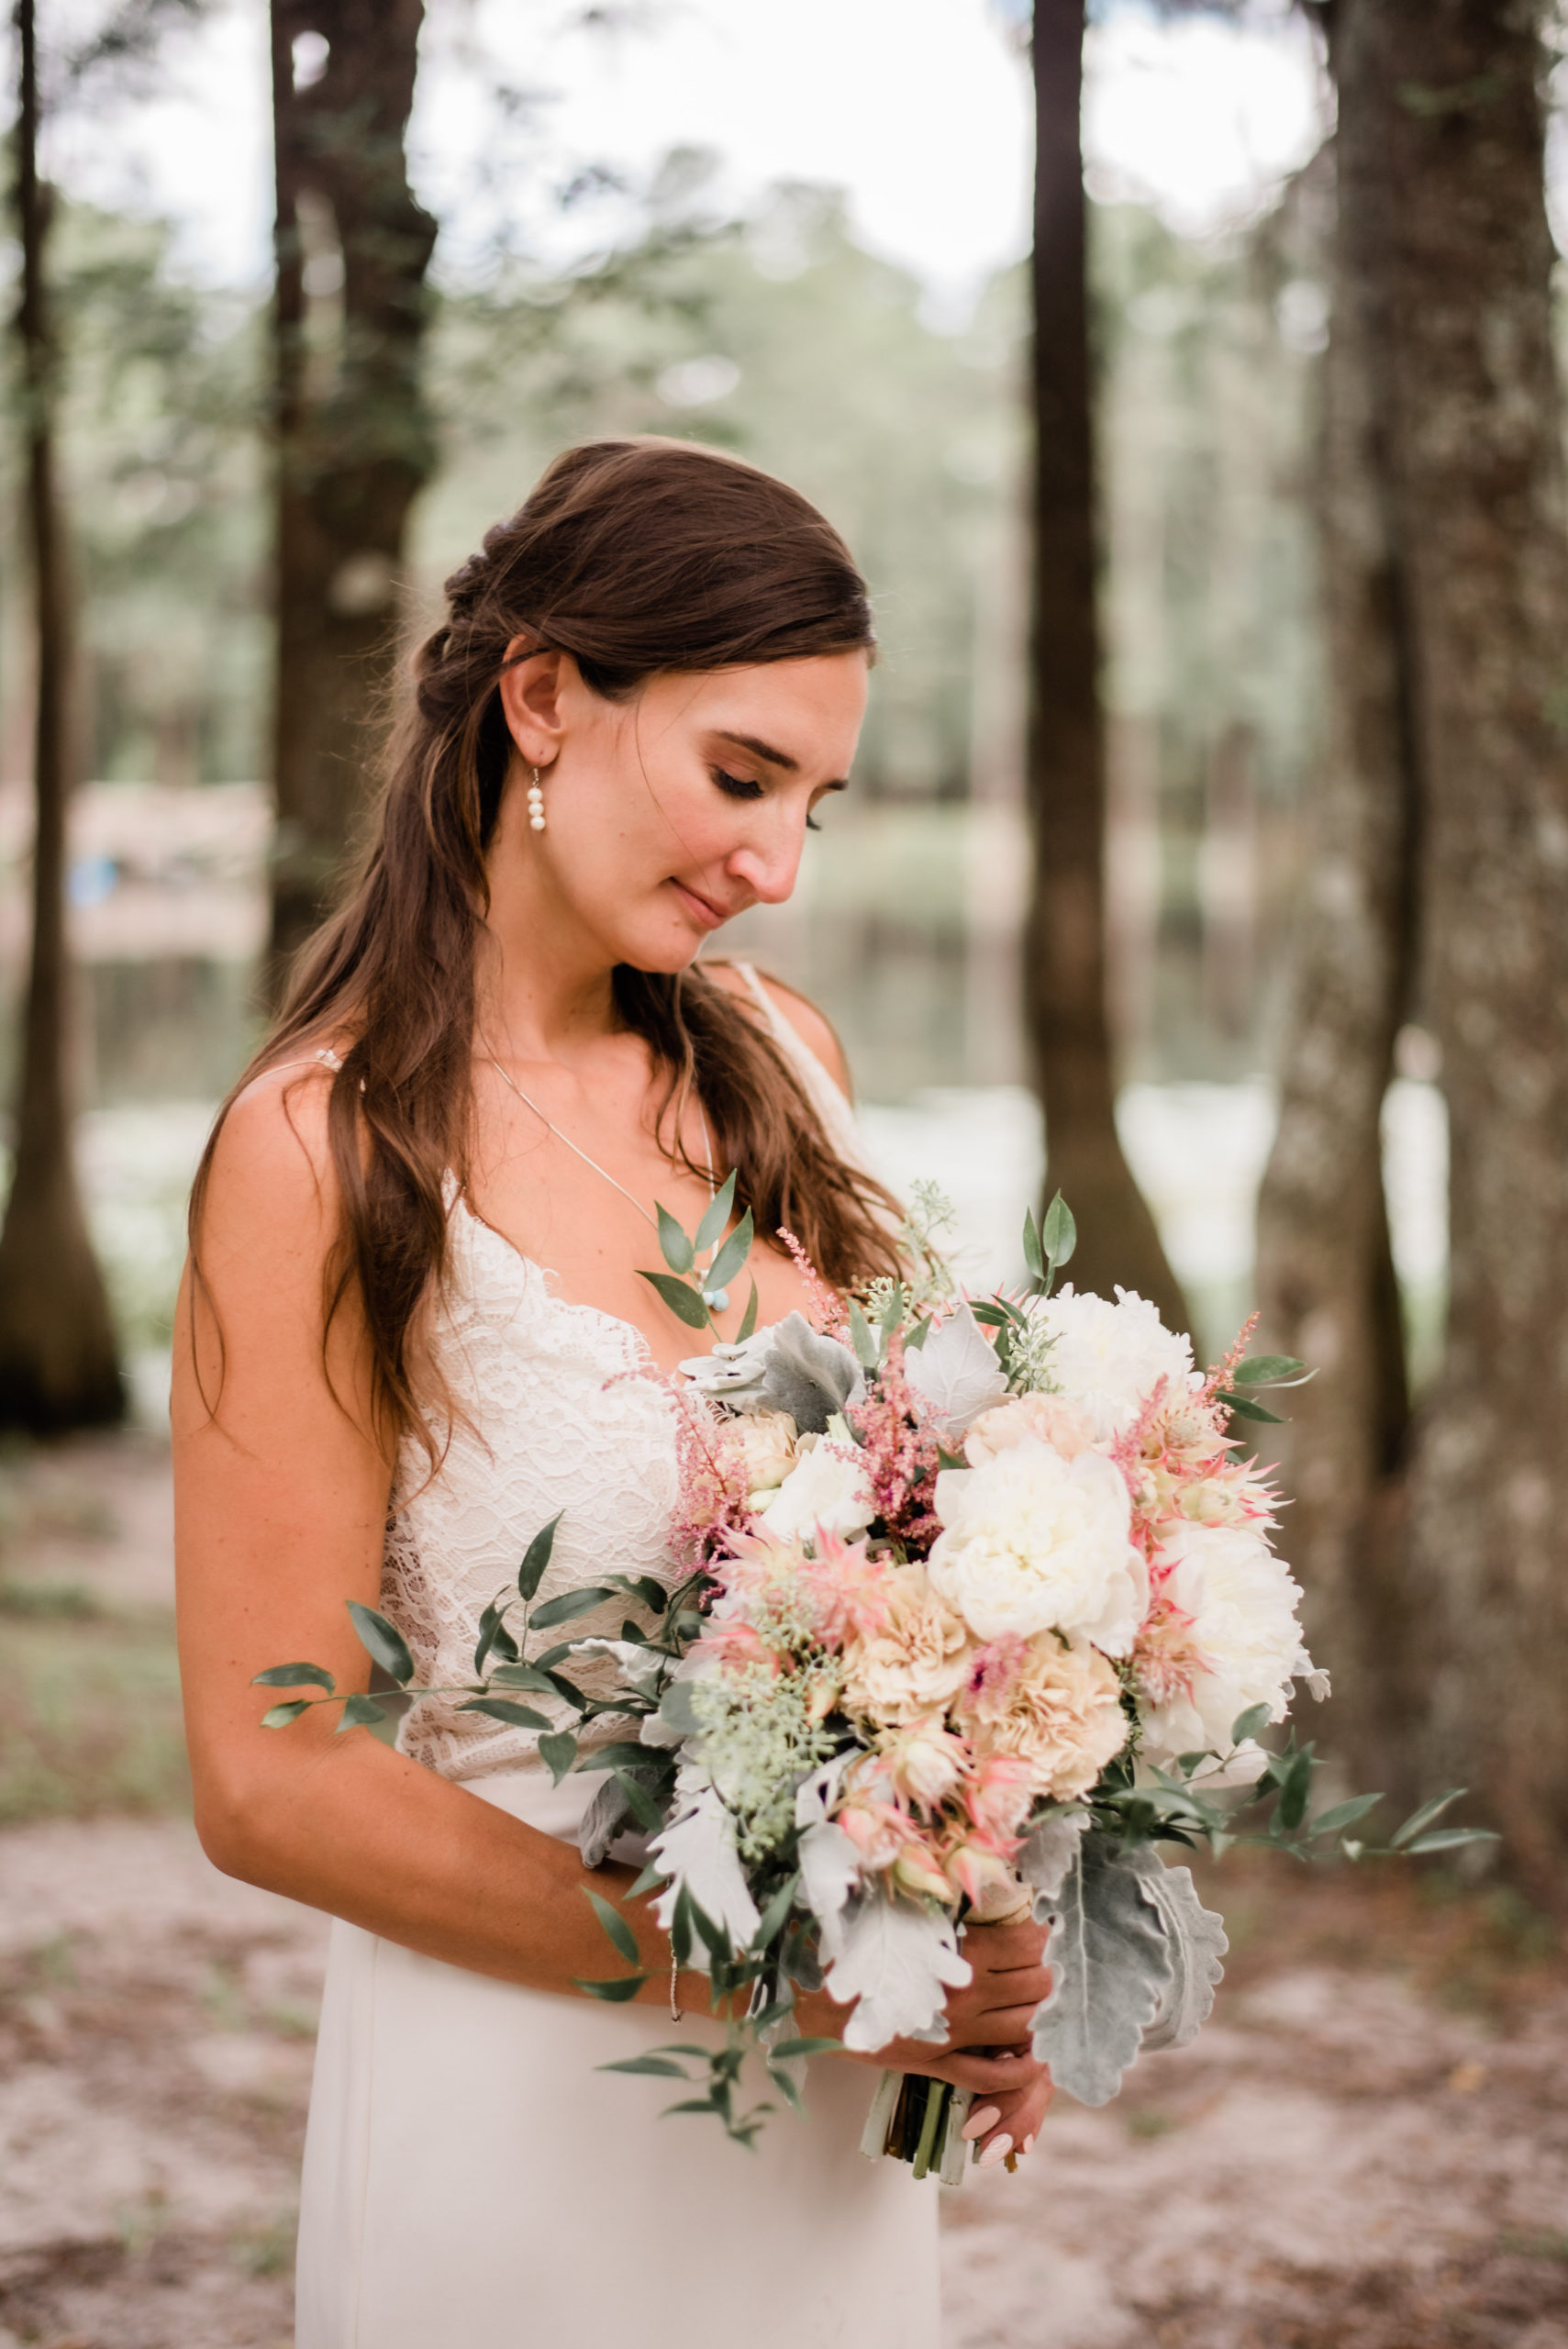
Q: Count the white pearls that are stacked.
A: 3